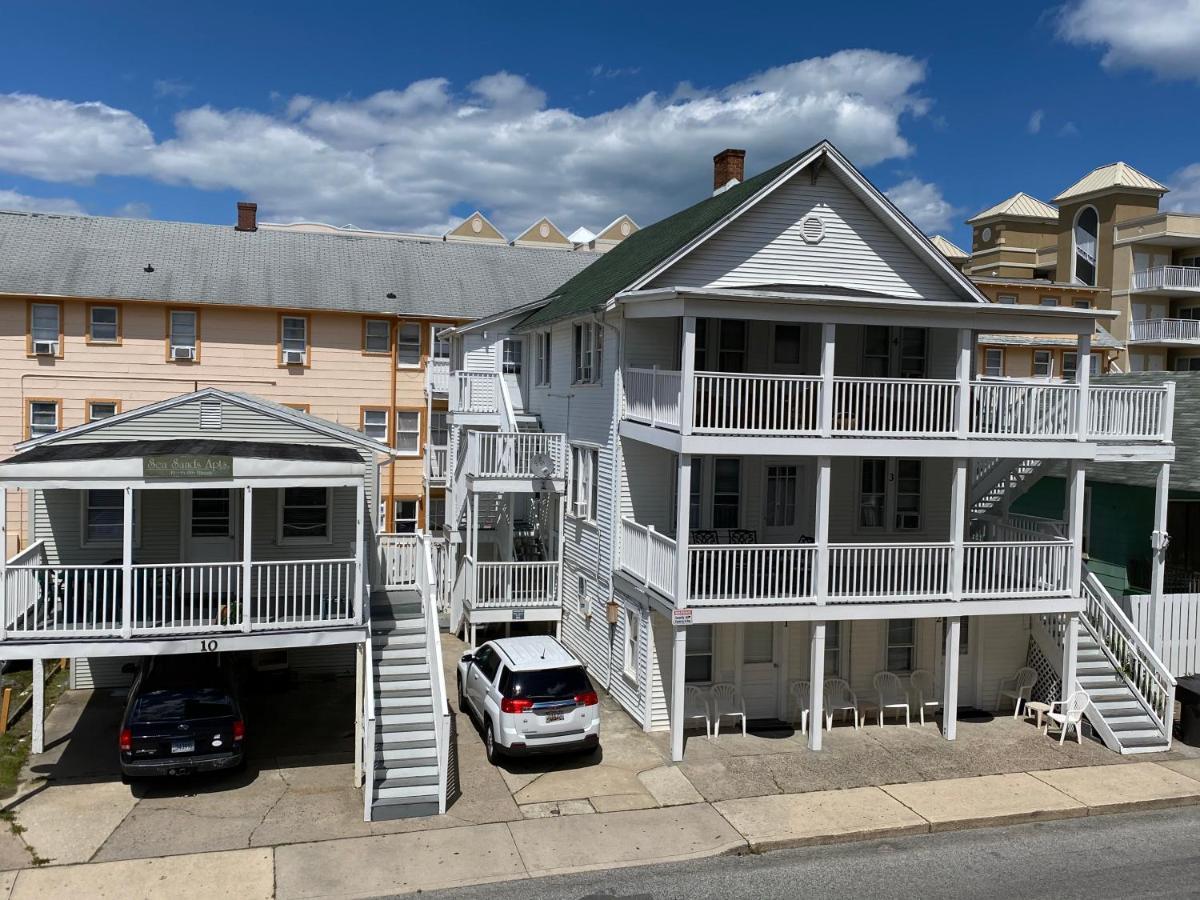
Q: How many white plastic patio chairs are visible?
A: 8